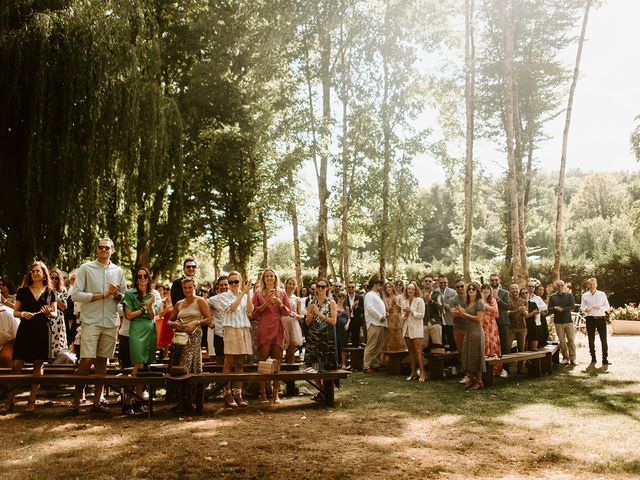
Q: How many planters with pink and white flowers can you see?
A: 1